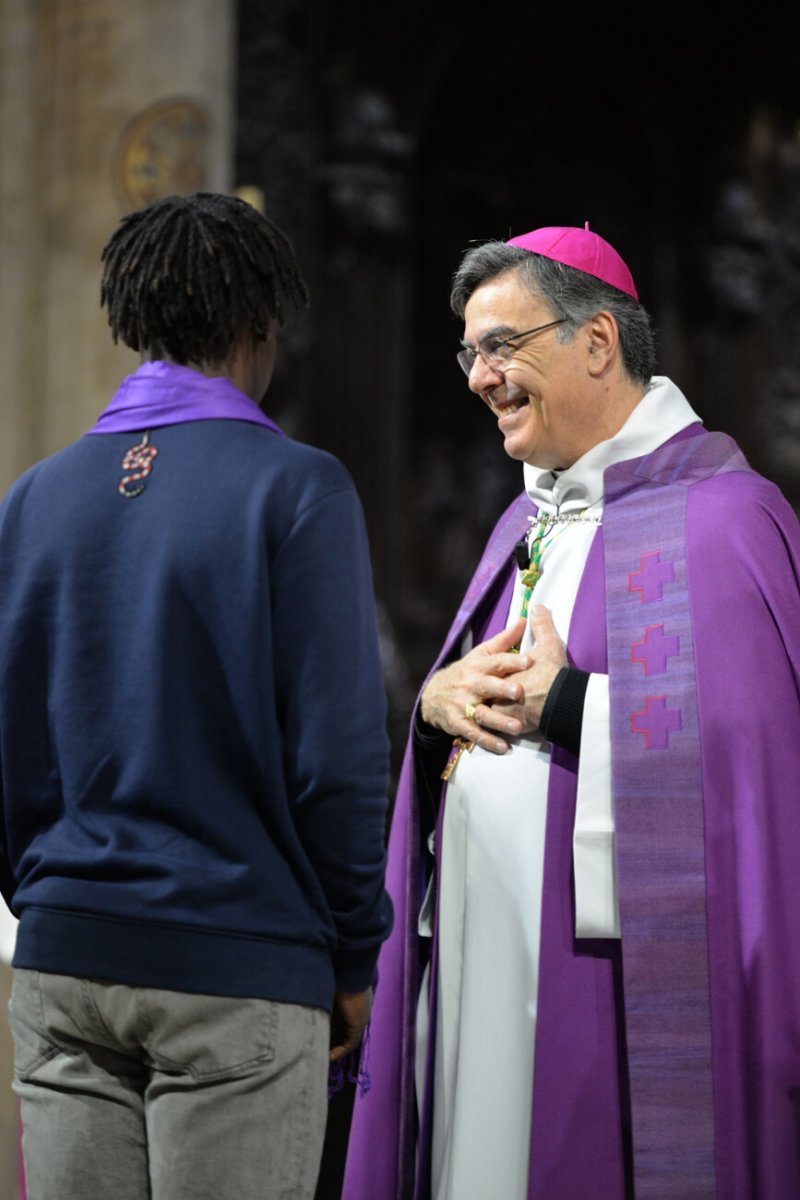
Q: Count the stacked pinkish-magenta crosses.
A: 3